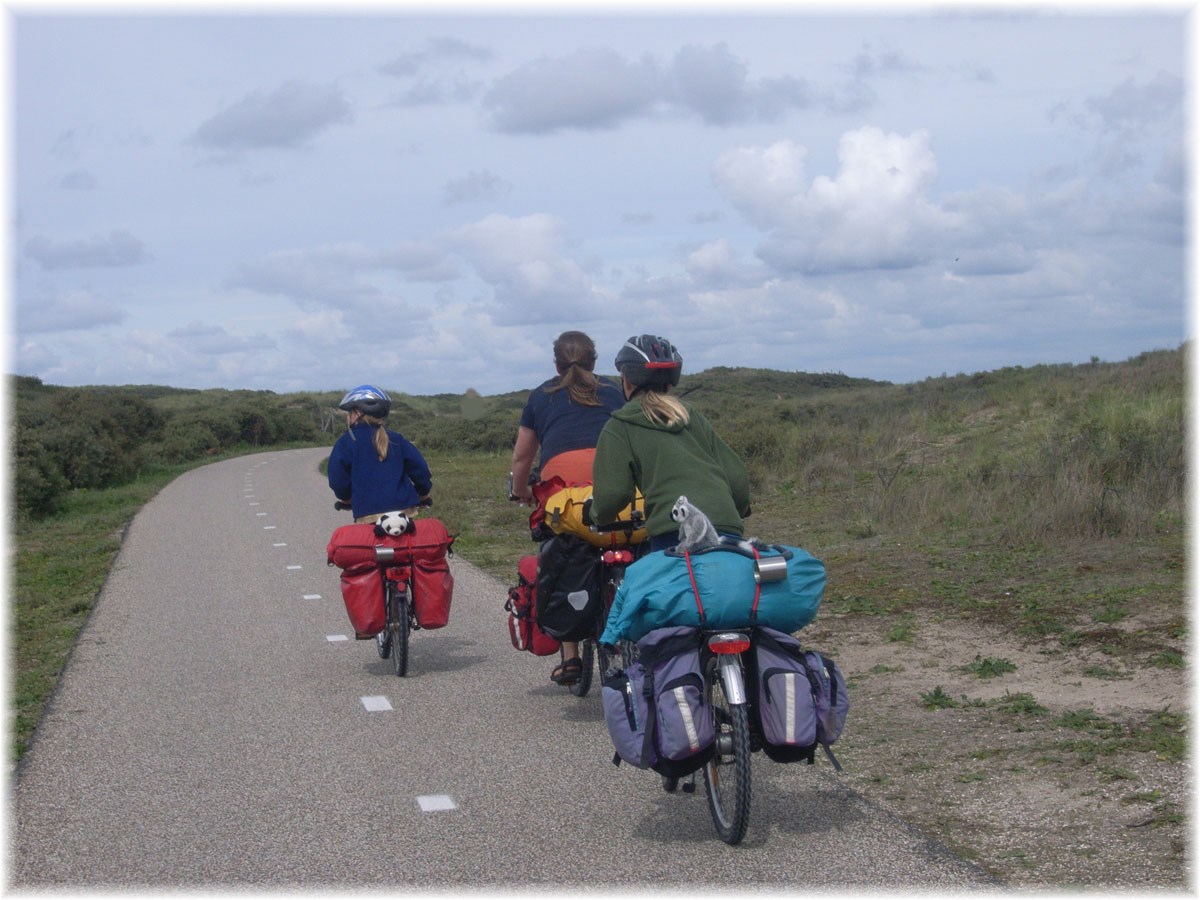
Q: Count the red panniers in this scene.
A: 3